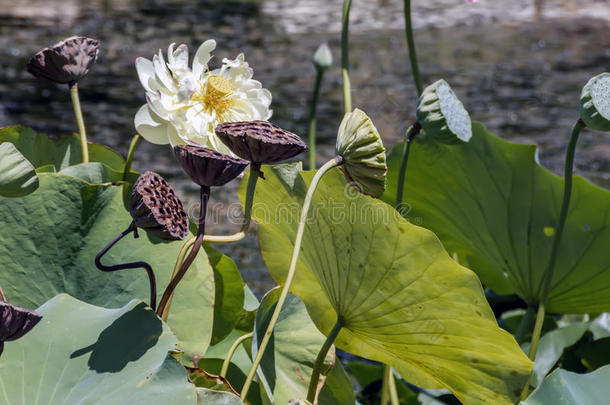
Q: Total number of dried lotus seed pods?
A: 5